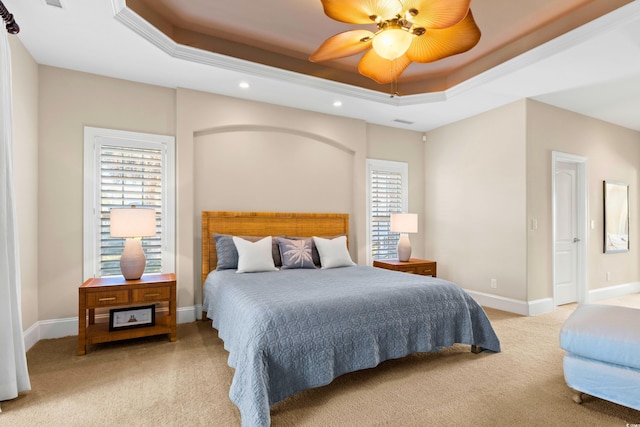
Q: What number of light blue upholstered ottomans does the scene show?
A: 1